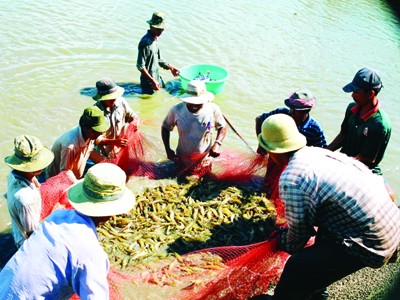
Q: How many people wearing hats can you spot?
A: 9